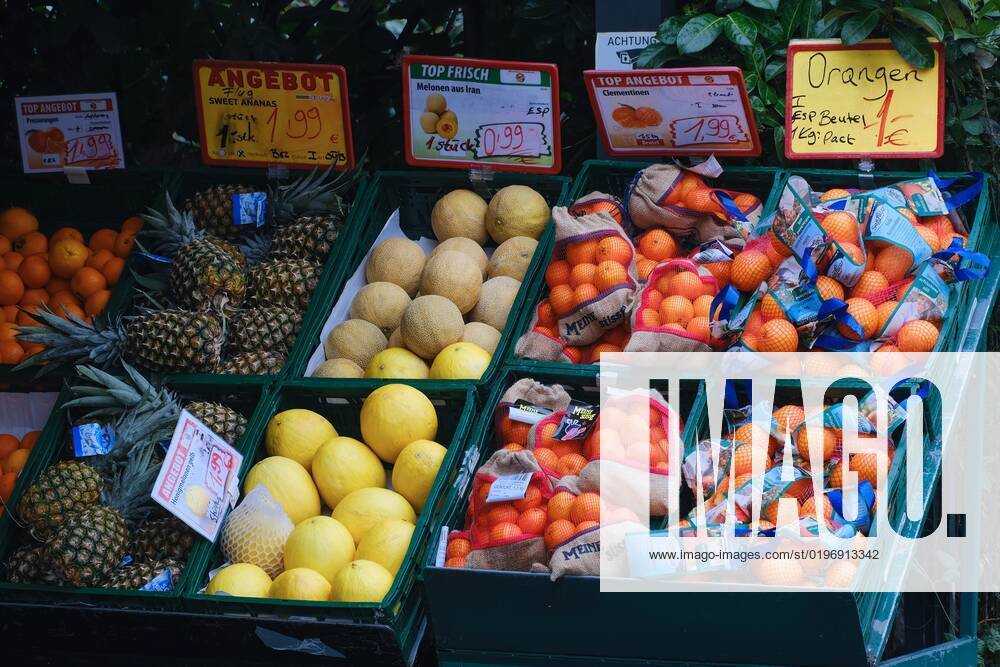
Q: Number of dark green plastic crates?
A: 10